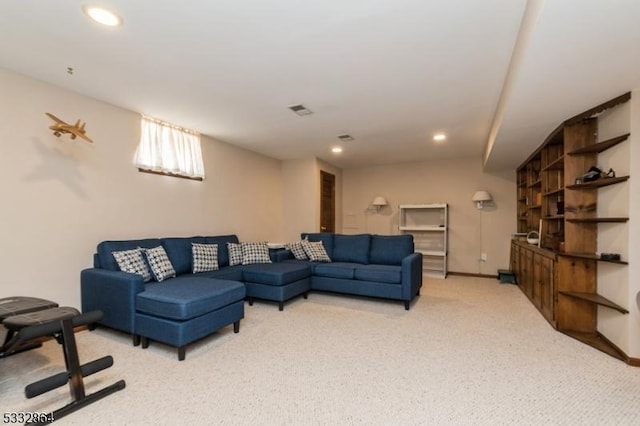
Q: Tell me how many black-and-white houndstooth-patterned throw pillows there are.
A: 7